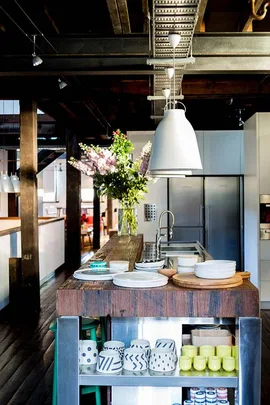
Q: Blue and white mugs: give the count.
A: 7